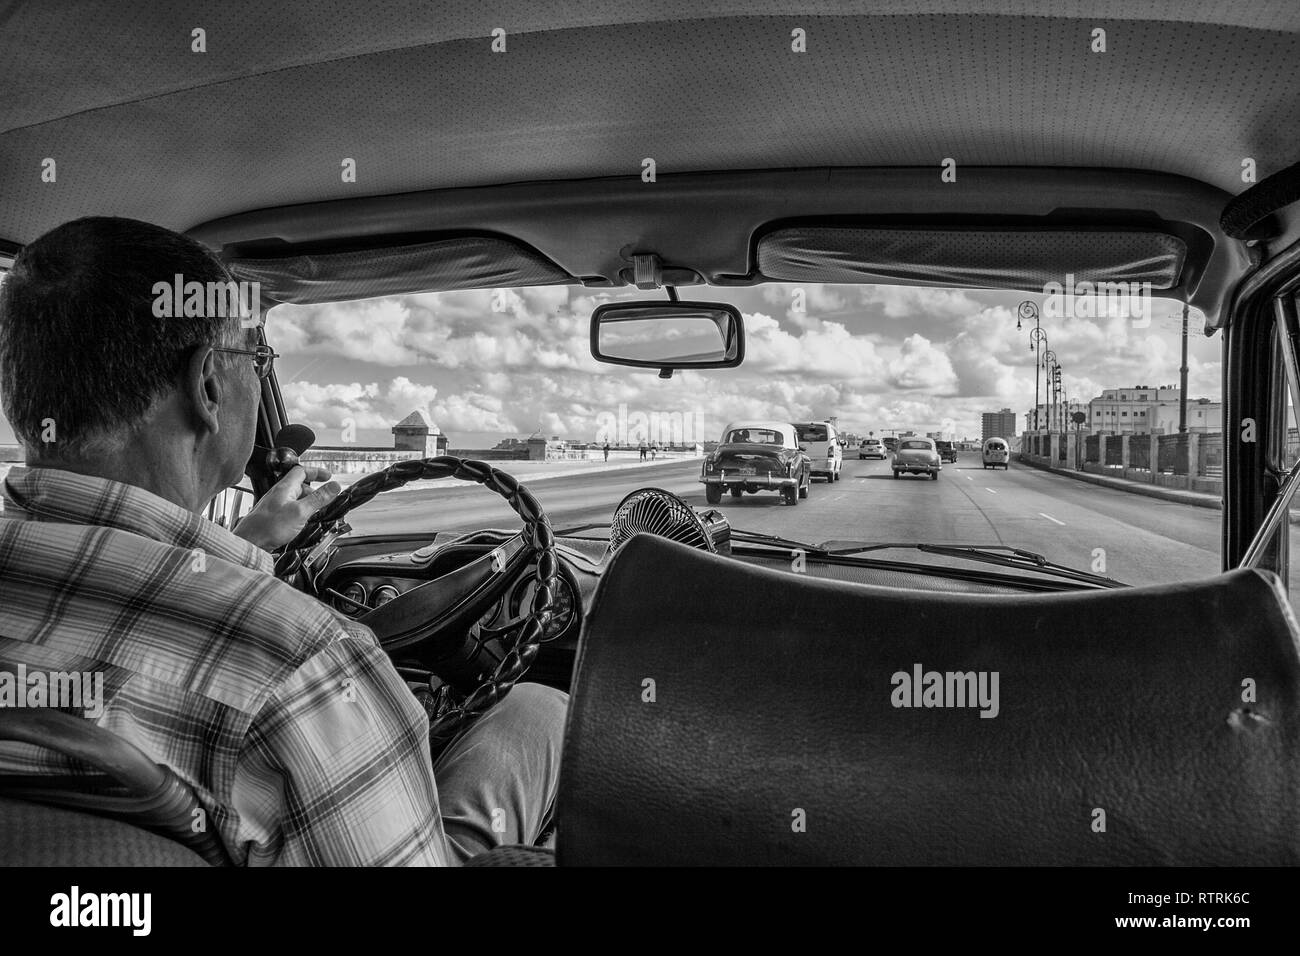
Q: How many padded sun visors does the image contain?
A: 2